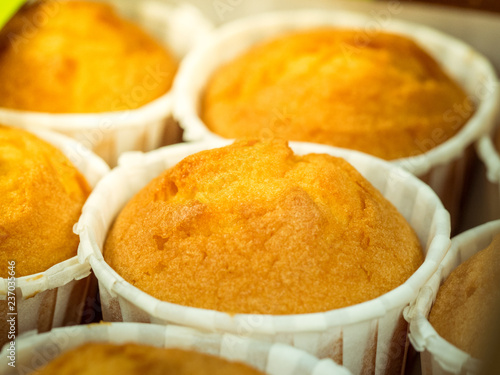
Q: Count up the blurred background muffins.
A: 2